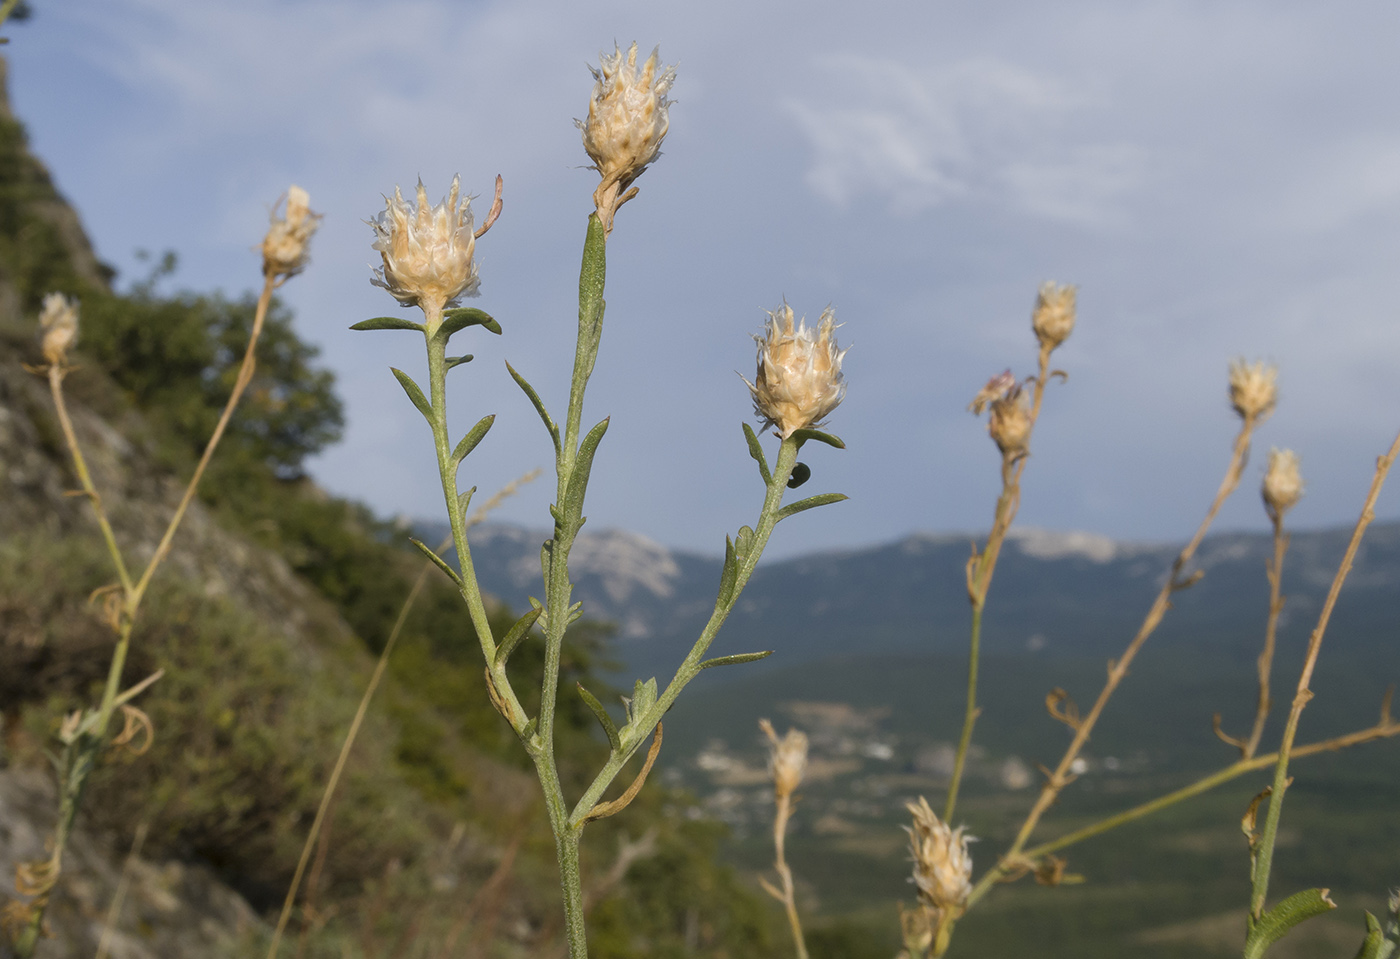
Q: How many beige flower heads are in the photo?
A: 11